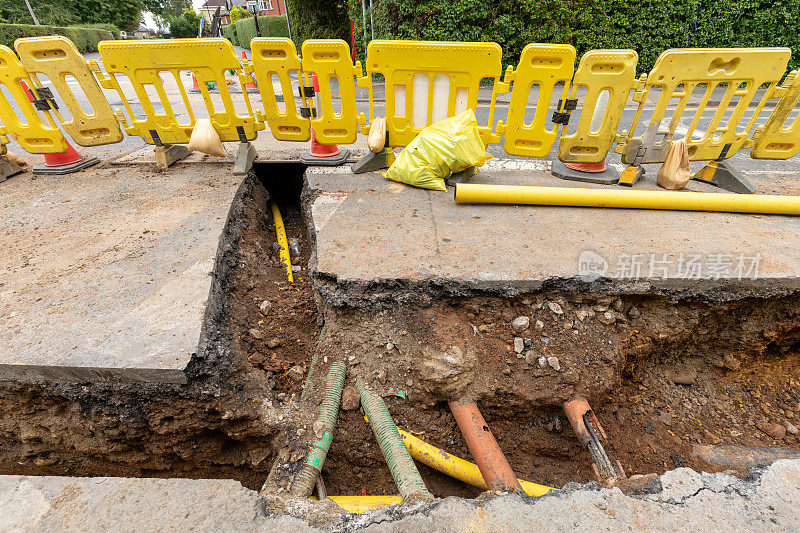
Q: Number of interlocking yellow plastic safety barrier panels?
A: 10